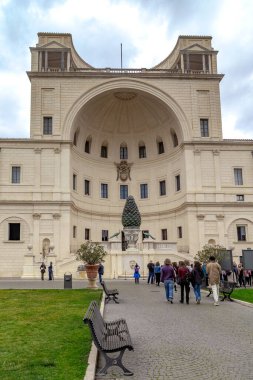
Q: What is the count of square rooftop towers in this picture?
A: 2